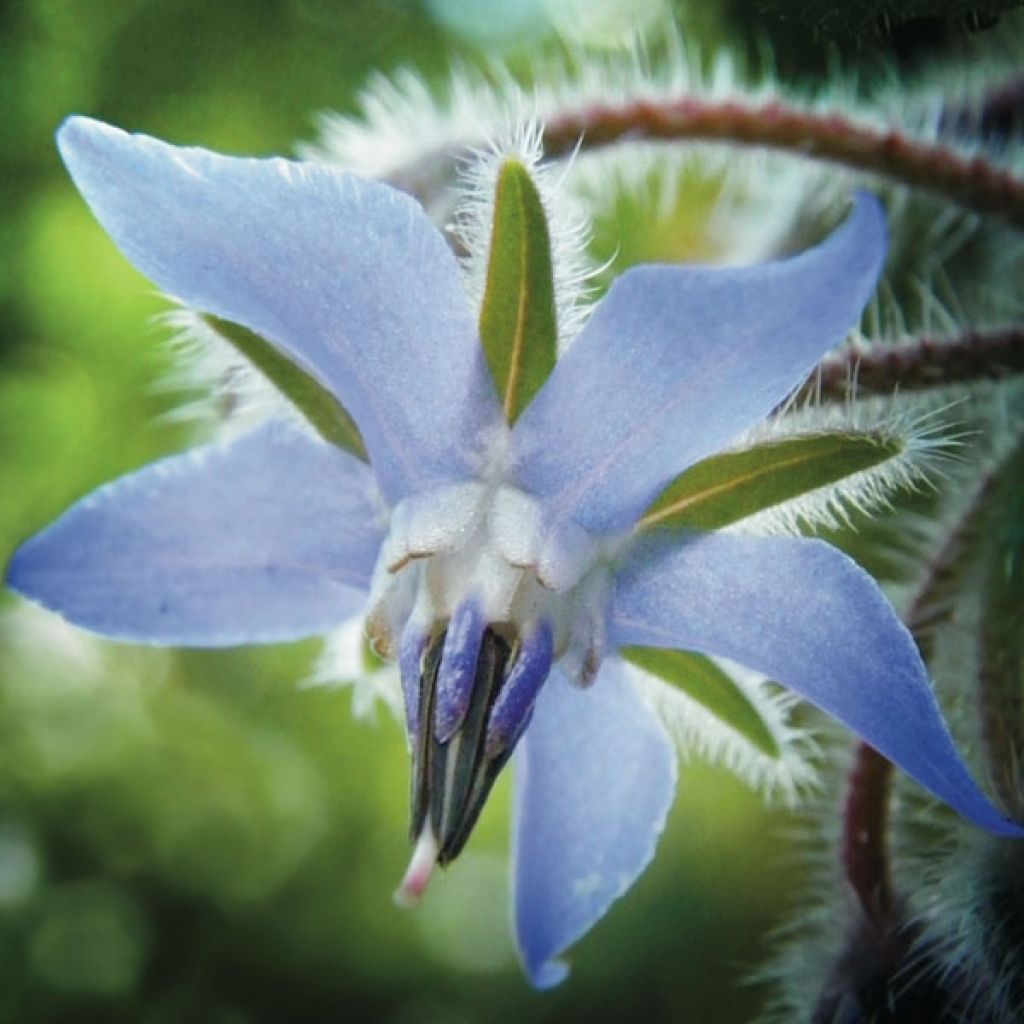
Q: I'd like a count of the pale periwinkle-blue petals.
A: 5